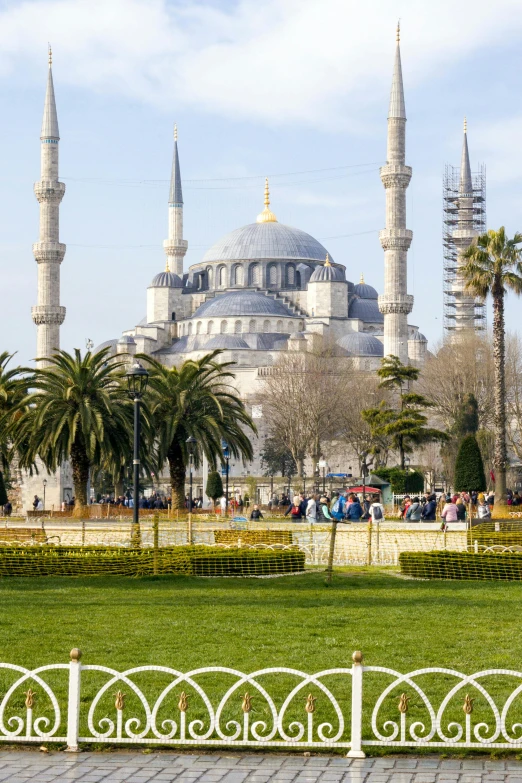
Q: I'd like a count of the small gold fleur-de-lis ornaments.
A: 7